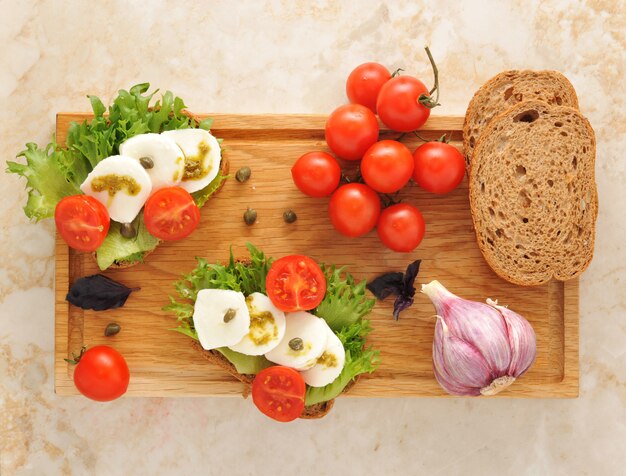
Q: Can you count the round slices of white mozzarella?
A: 7